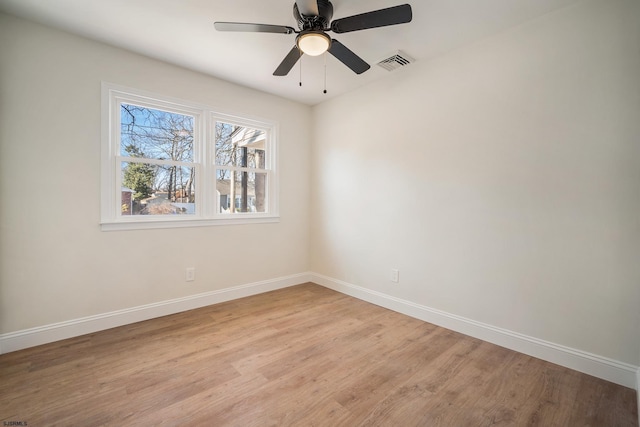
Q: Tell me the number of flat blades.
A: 5